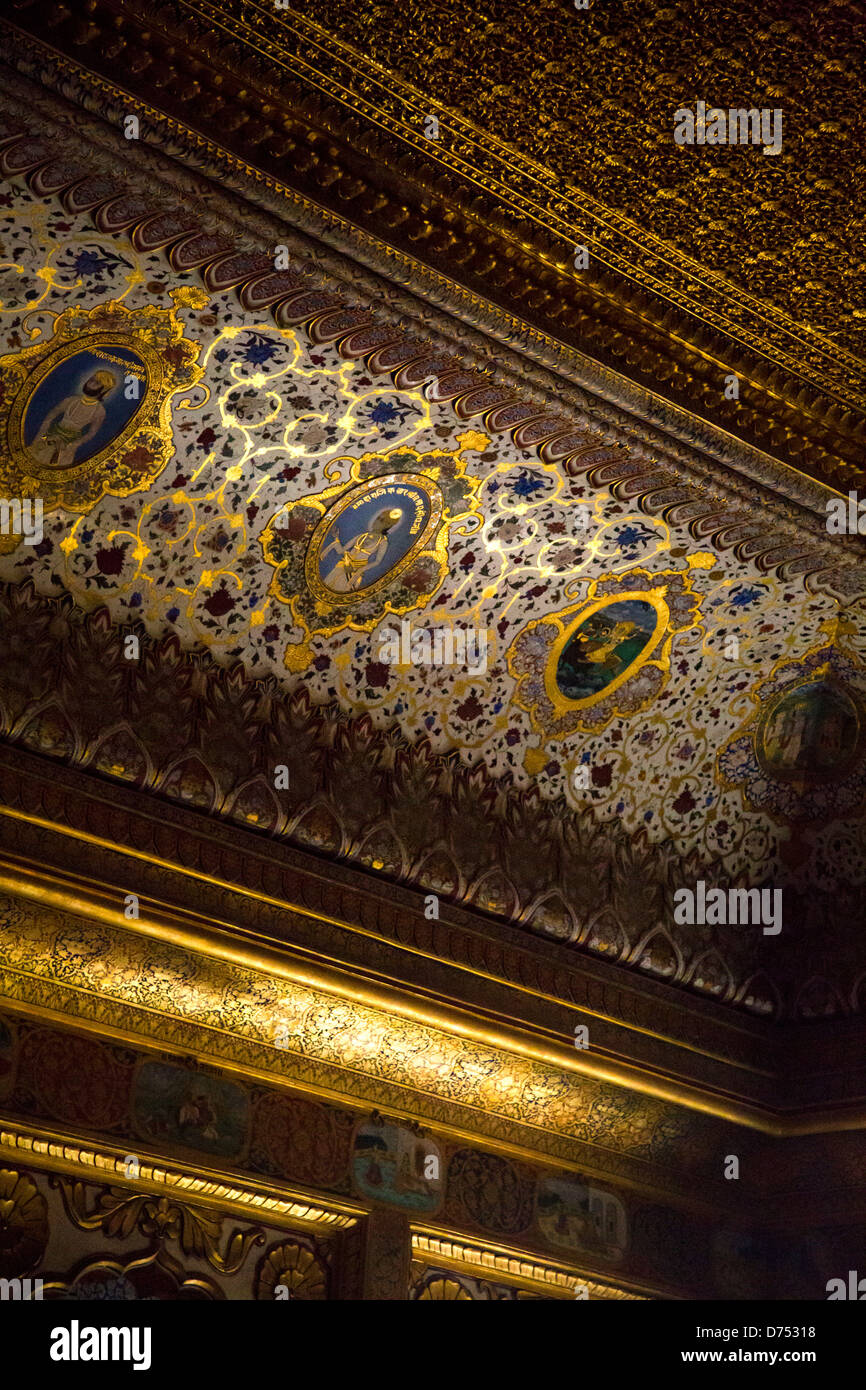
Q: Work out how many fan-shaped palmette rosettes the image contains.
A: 3